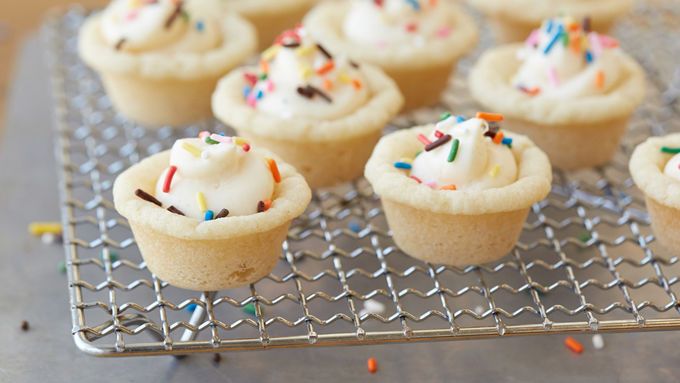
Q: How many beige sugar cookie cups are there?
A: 9